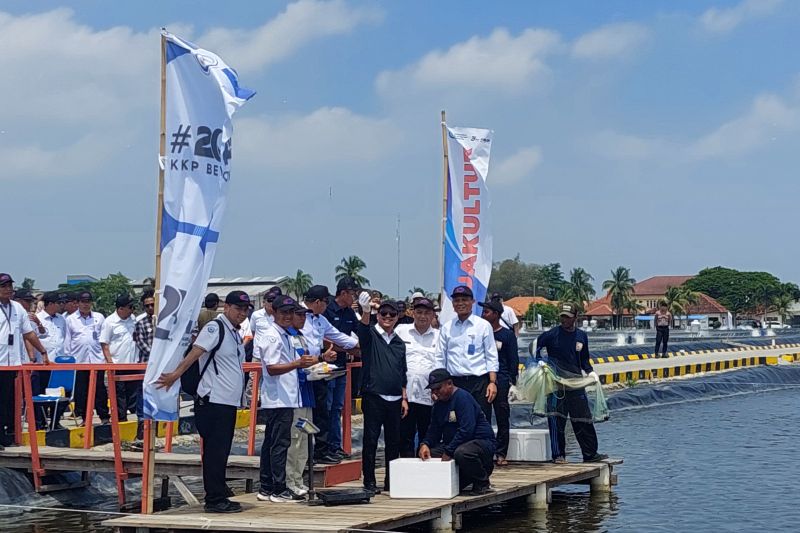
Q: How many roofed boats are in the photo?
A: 0